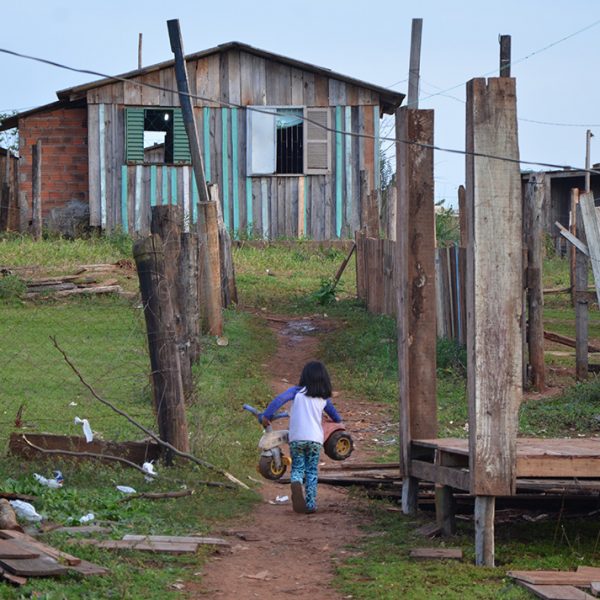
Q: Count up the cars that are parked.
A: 0